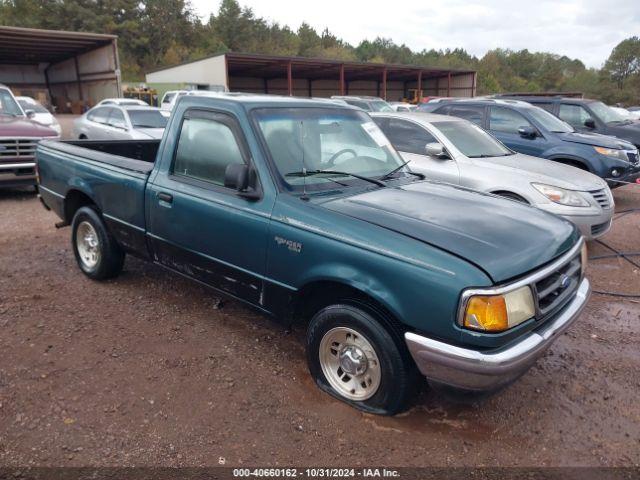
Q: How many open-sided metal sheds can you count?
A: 2